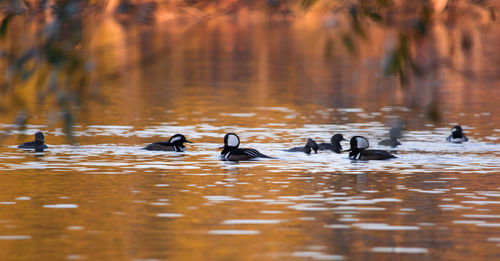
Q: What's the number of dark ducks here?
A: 4